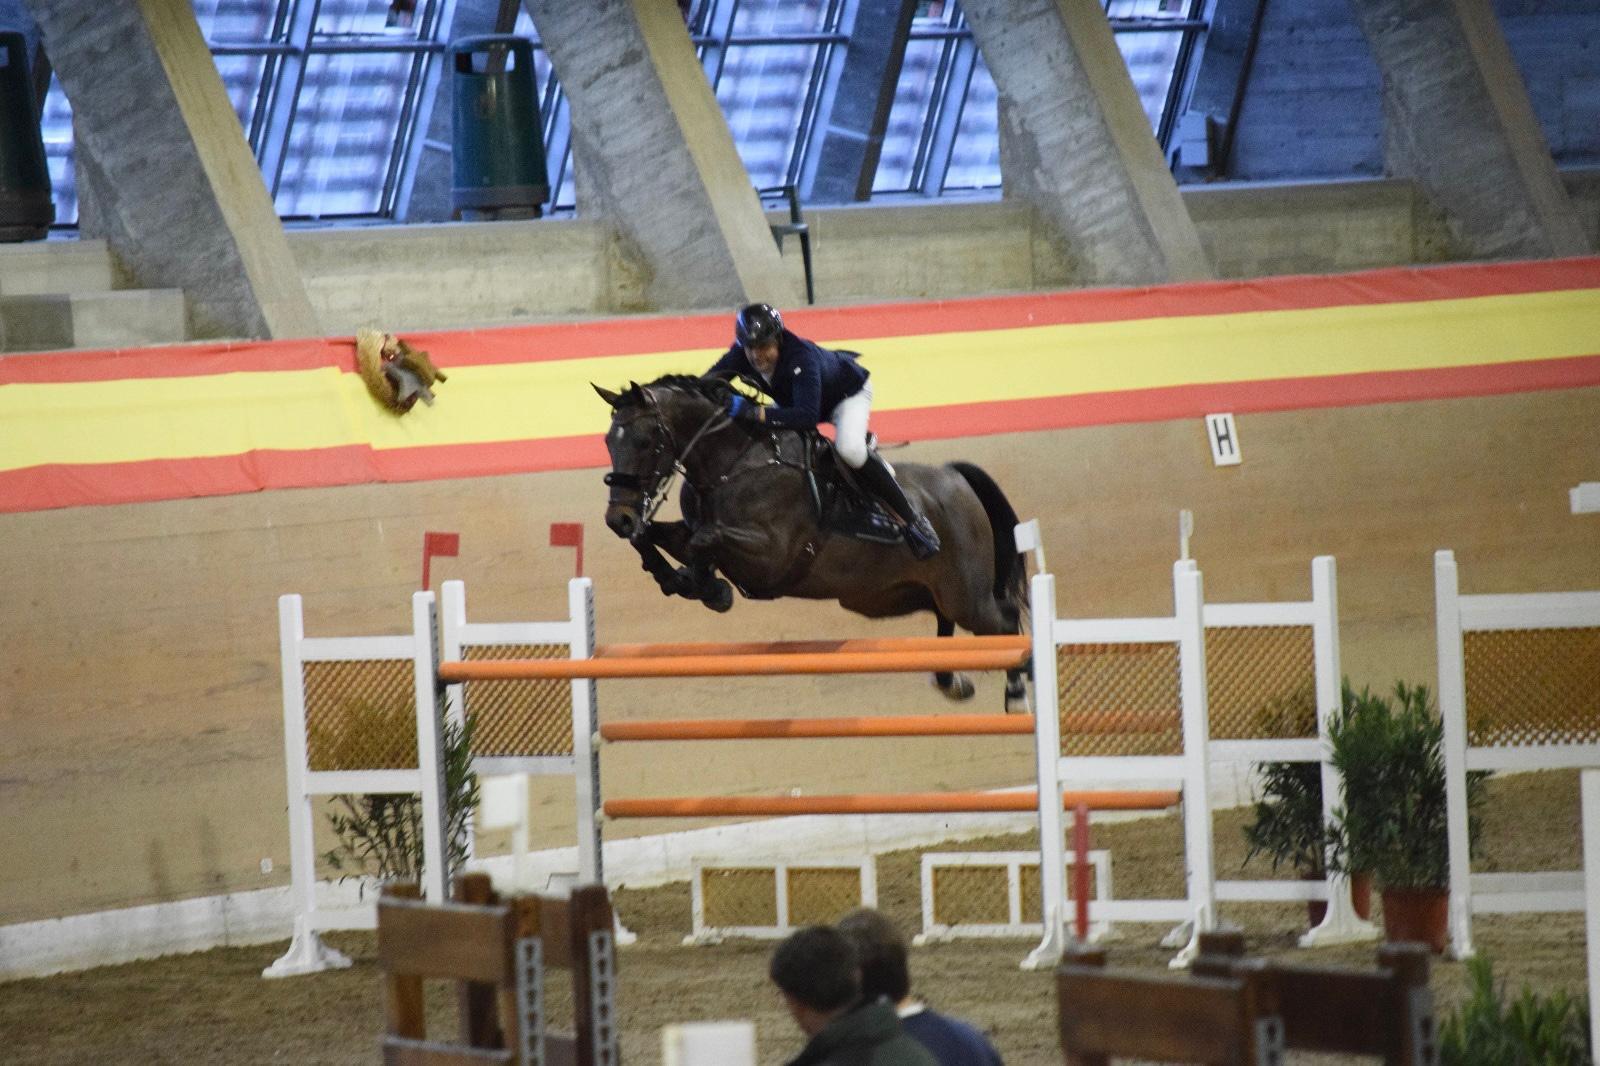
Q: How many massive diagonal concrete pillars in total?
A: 4